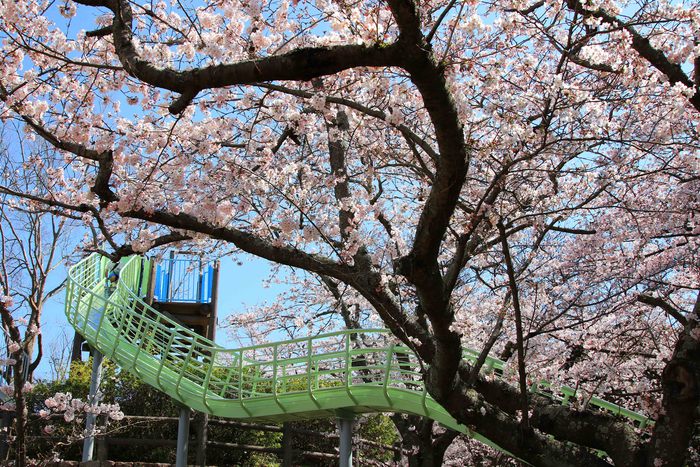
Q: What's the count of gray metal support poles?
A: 3